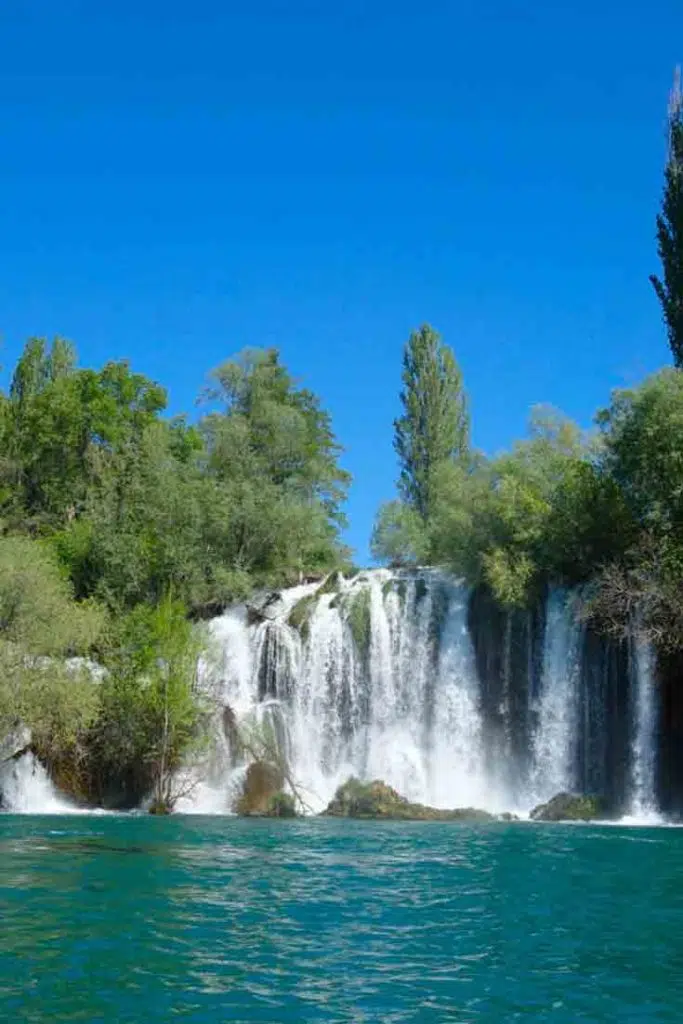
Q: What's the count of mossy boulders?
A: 3